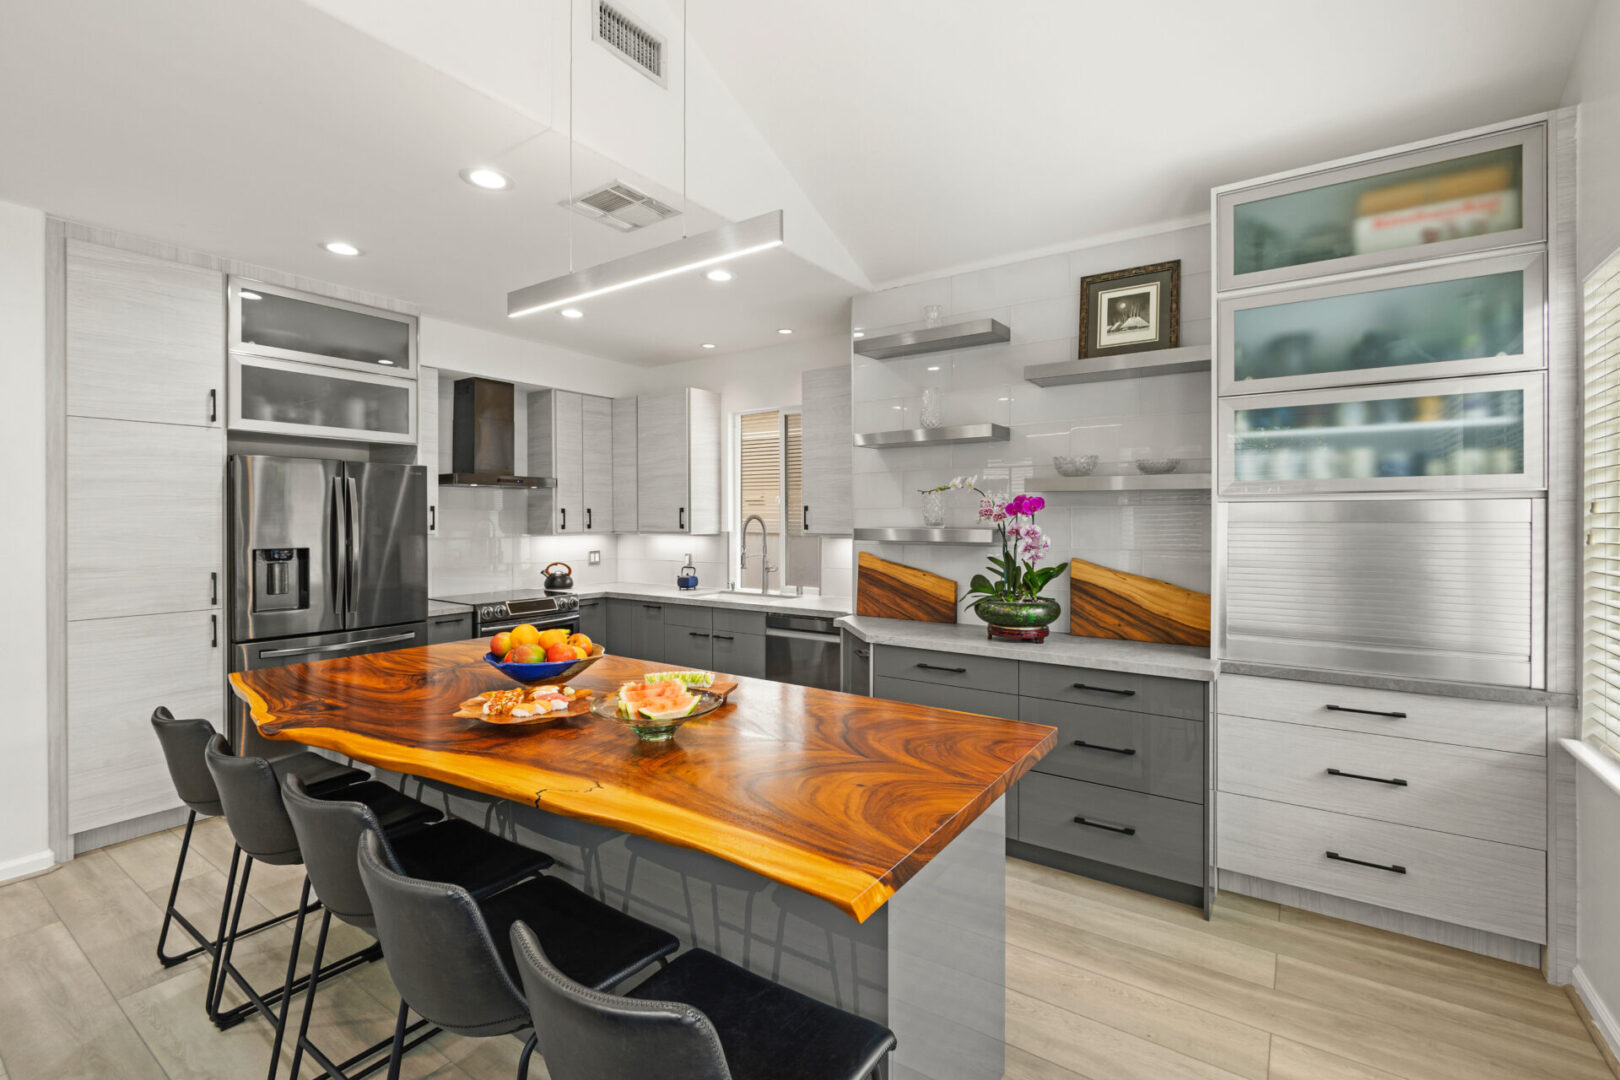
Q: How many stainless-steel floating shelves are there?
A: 5